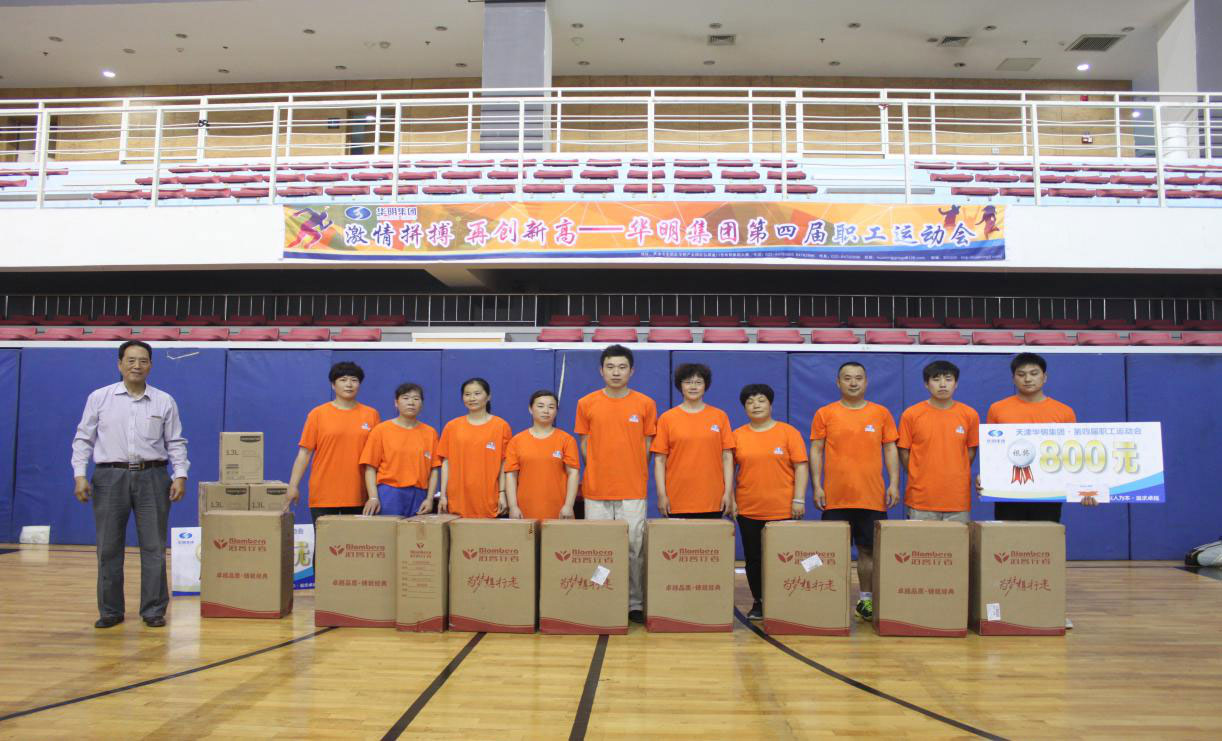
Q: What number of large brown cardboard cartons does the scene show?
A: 9